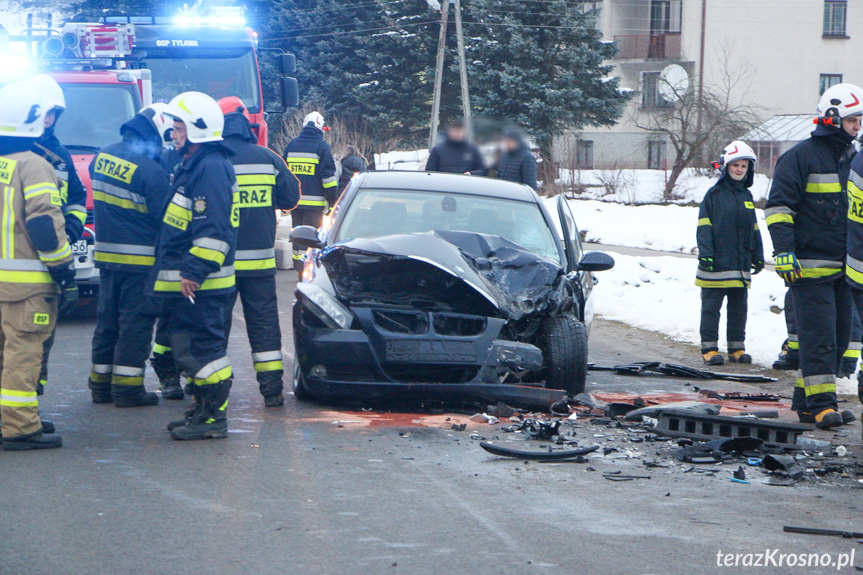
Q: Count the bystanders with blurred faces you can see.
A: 2